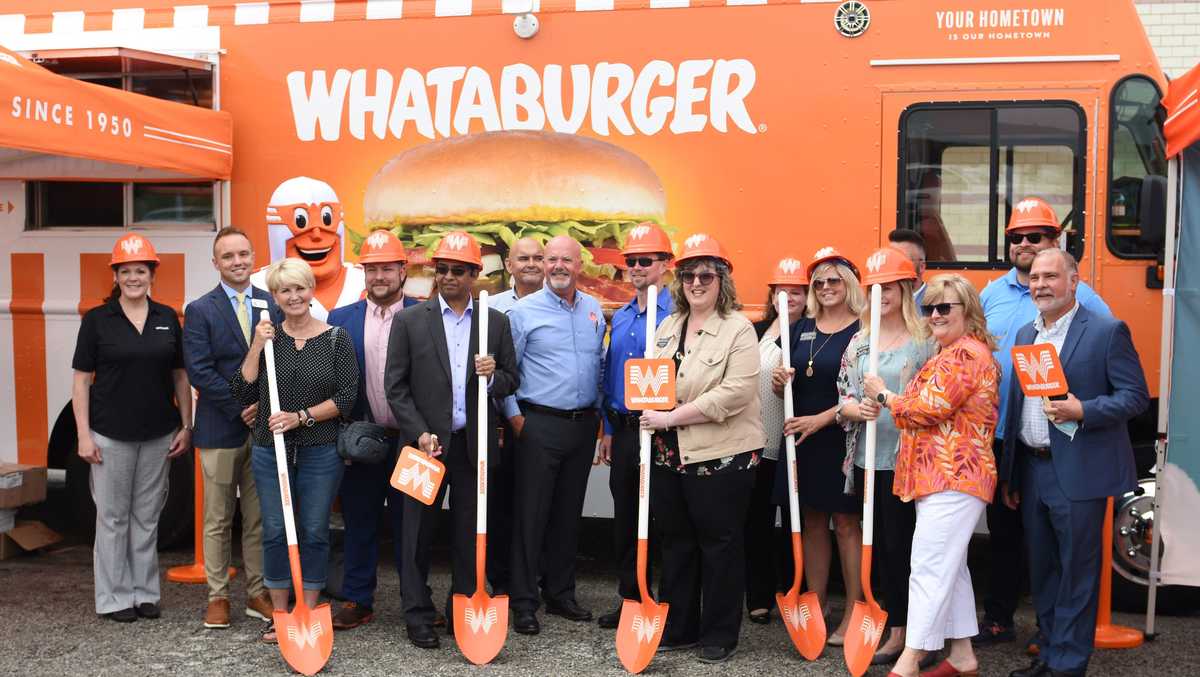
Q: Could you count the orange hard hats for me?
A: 9